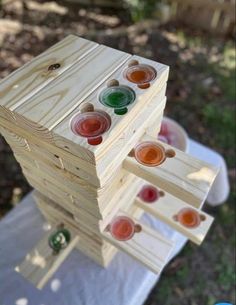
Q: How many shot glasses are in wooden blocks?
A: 8